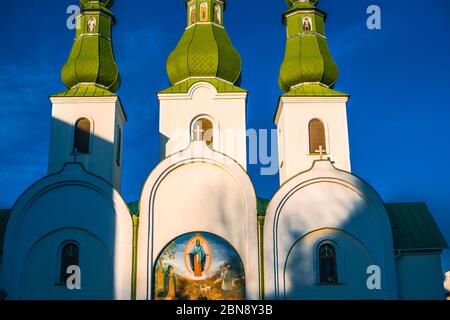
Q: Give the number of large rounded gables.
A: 3